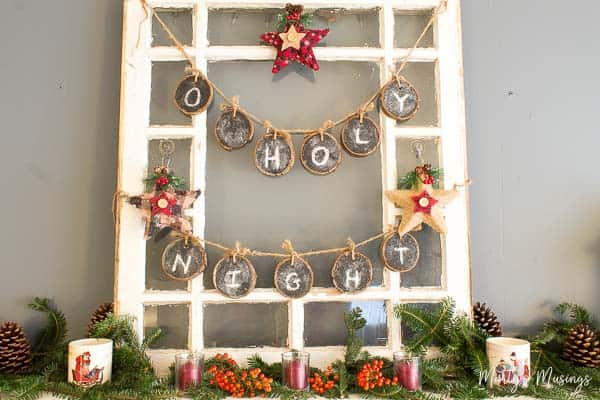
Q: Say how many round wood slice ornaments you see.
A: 11